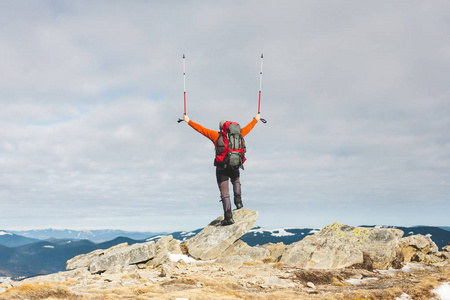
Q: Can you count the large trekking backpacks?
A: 1